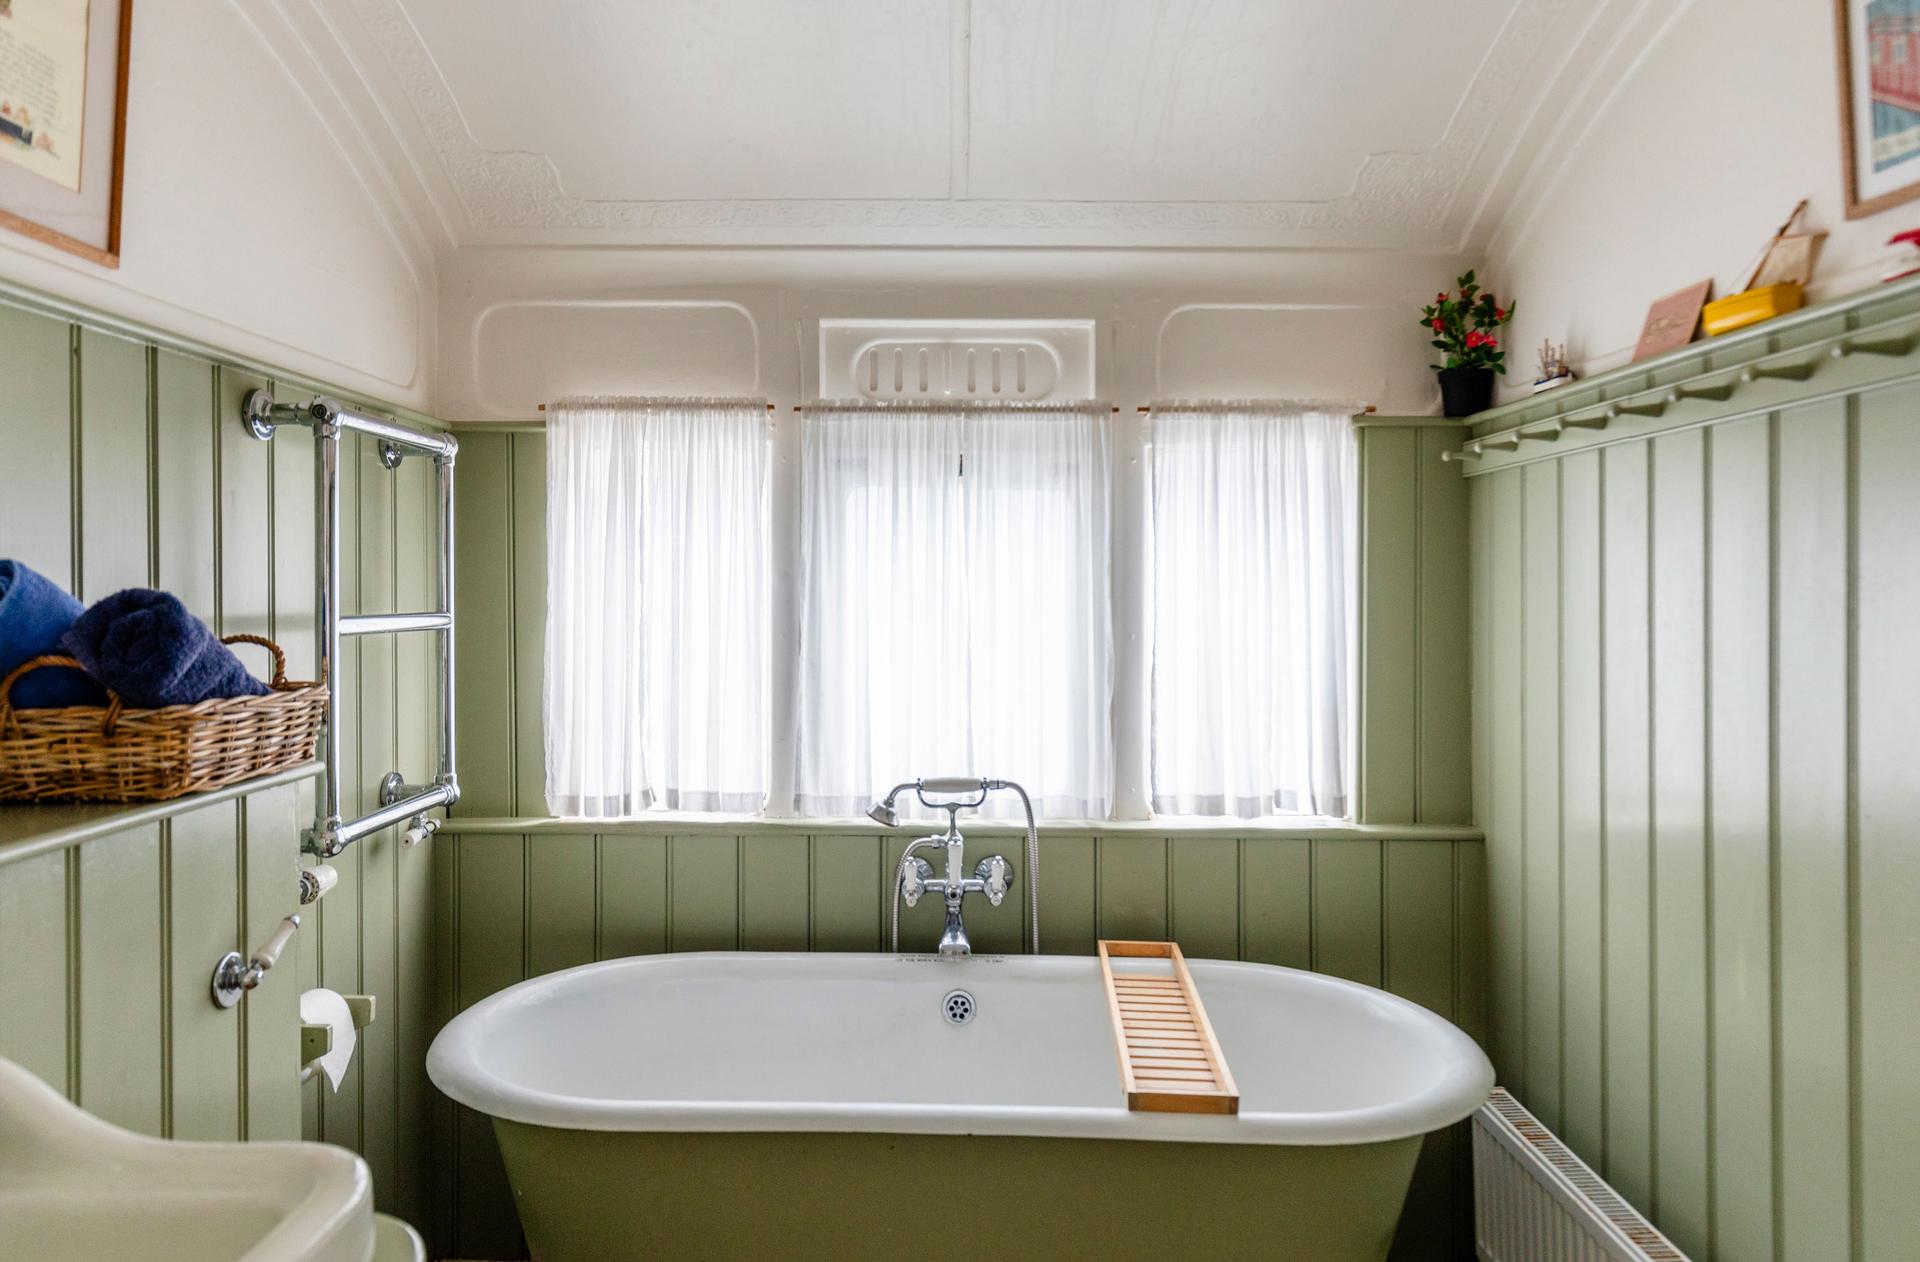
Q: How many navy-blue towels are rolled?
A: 1